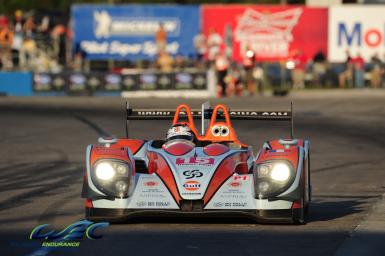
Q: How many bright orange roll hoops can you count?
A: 2